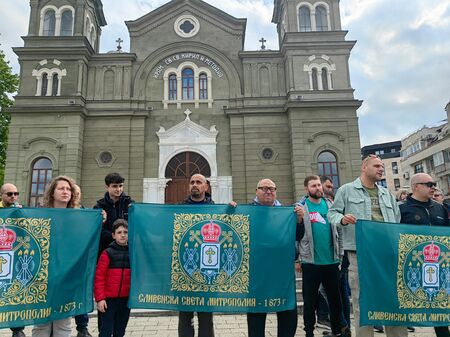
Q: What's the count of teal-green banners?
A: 3